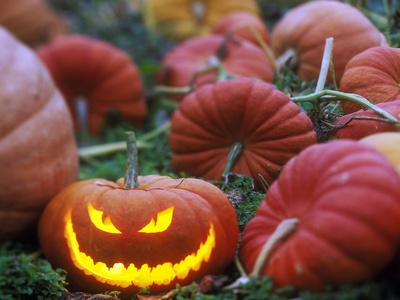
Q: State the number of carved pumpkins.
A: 1